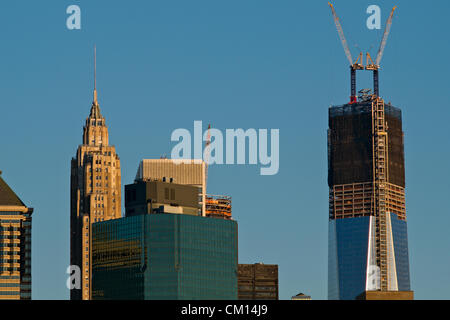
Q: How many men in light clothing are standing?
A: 0